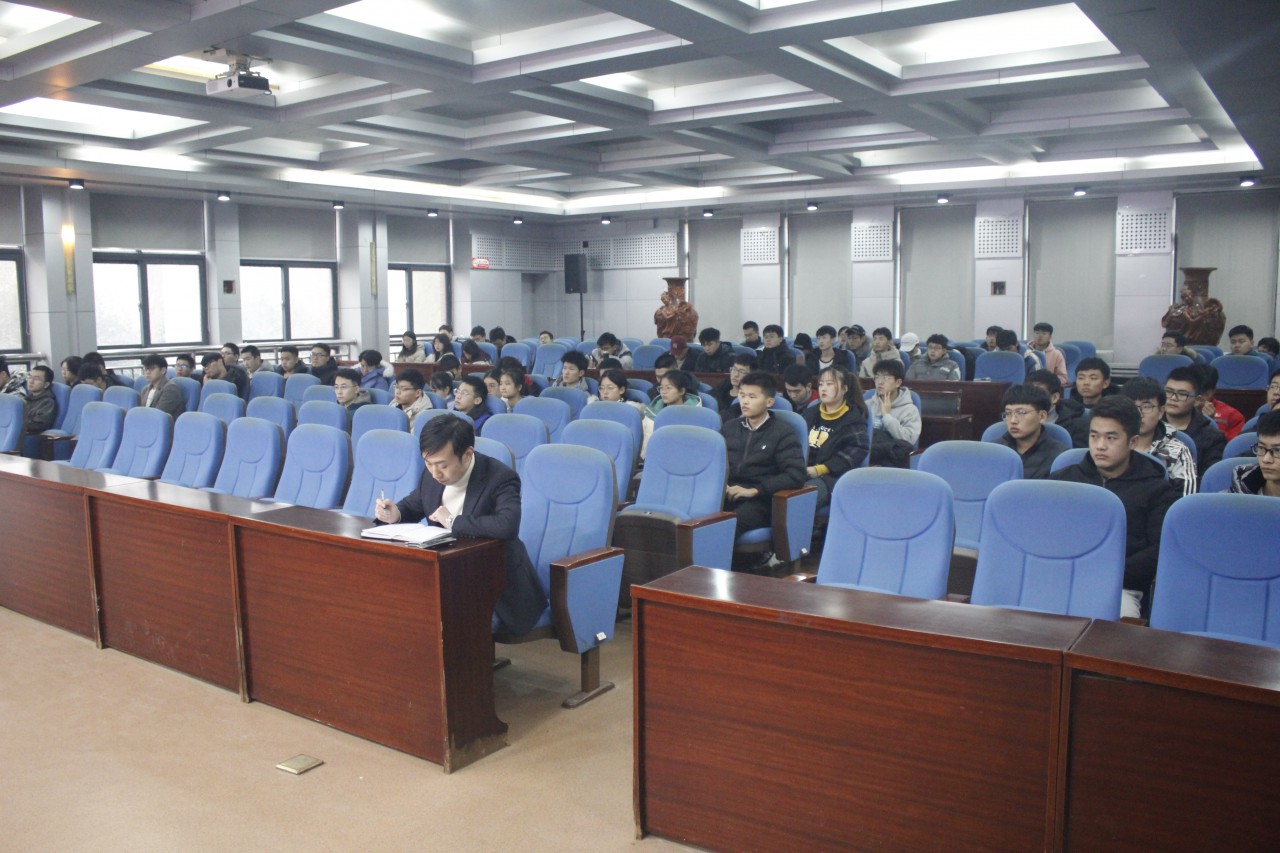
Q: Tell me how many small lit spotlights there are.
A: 11